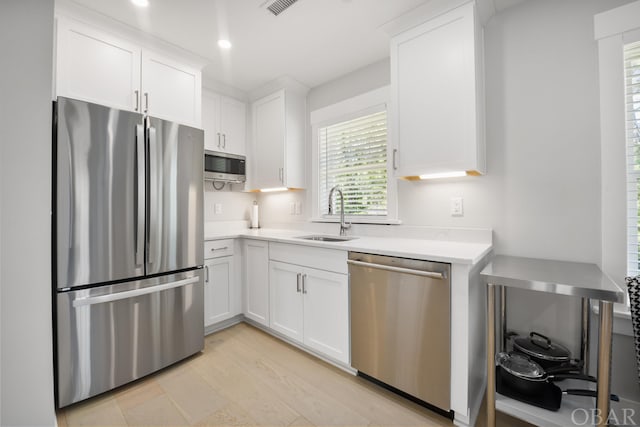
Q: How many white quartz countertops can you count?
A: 1